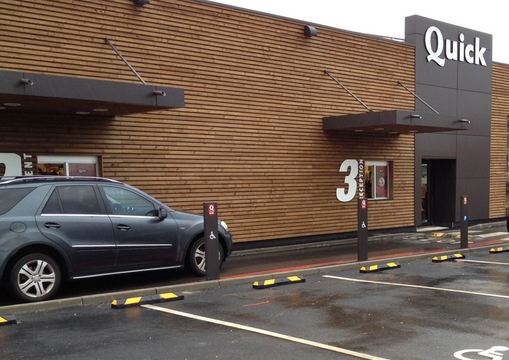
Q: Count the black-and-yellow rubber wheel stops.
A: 6